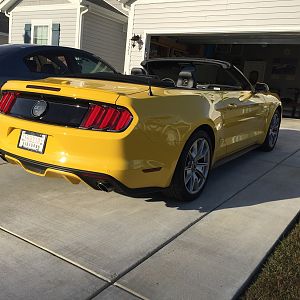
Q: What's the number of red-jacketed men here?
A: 0